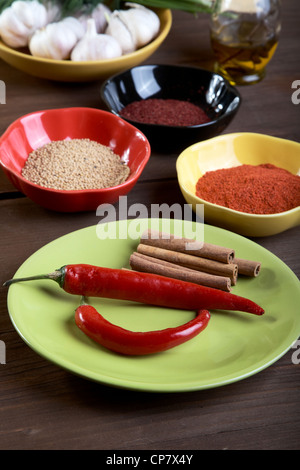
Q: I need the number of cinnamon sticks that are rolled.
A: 4